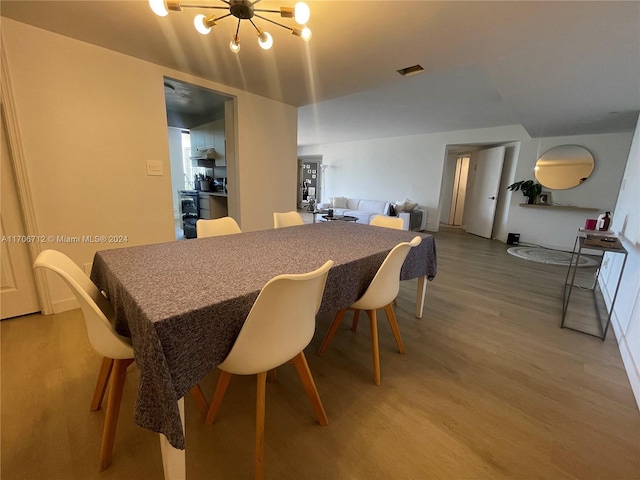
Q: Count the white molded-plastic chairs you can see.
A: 6